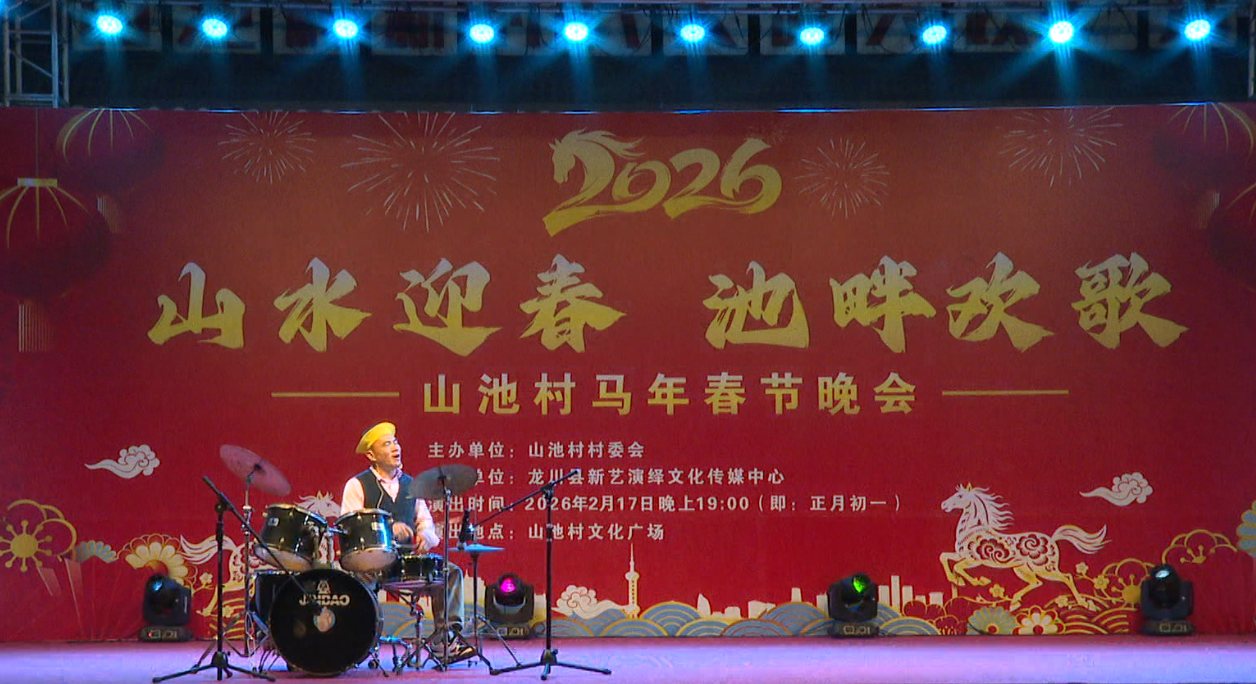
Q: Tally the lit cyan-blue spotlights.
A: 10